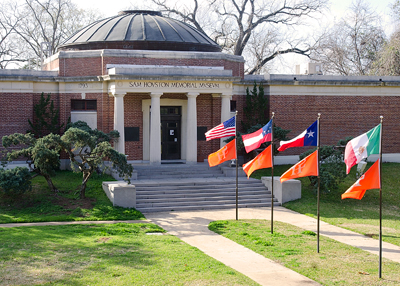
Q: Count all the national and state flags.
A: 4